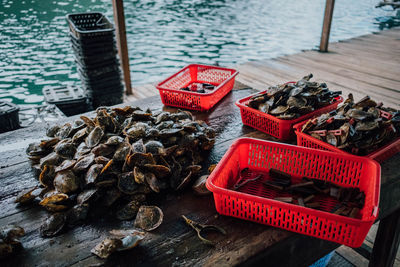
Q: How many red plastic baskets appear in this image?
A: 4